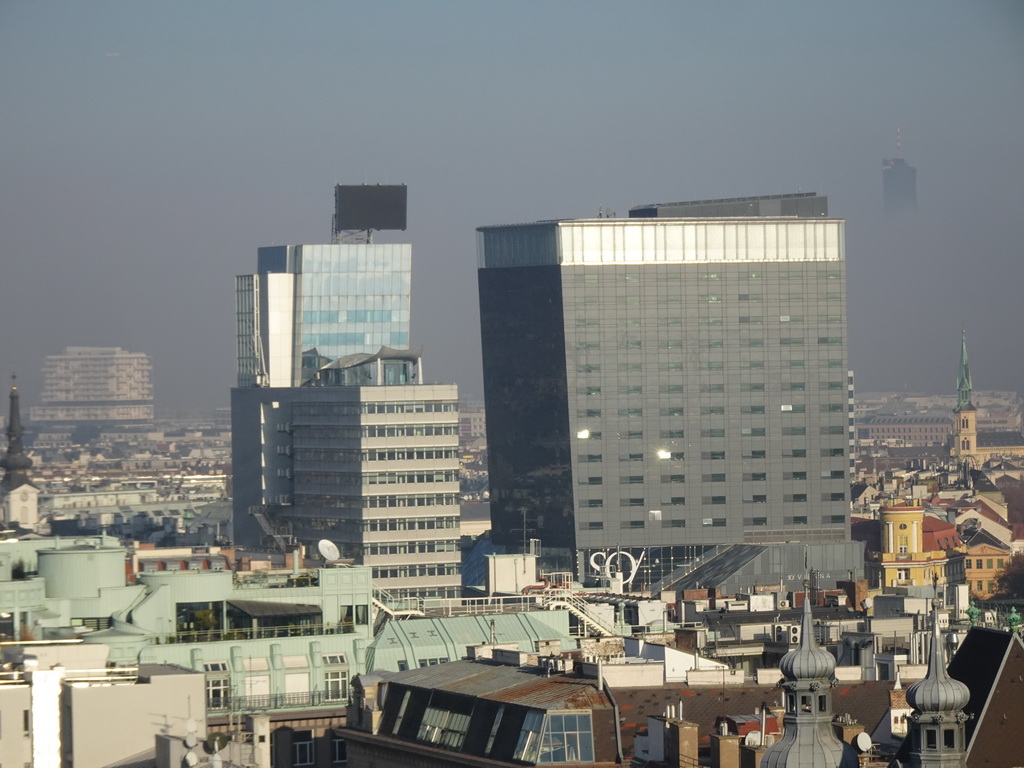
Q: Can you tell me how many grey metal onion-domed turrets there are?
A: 2